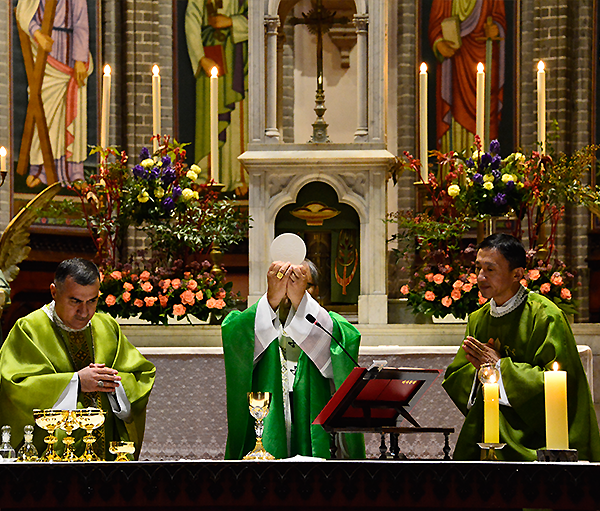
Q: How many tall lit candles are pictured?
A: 6